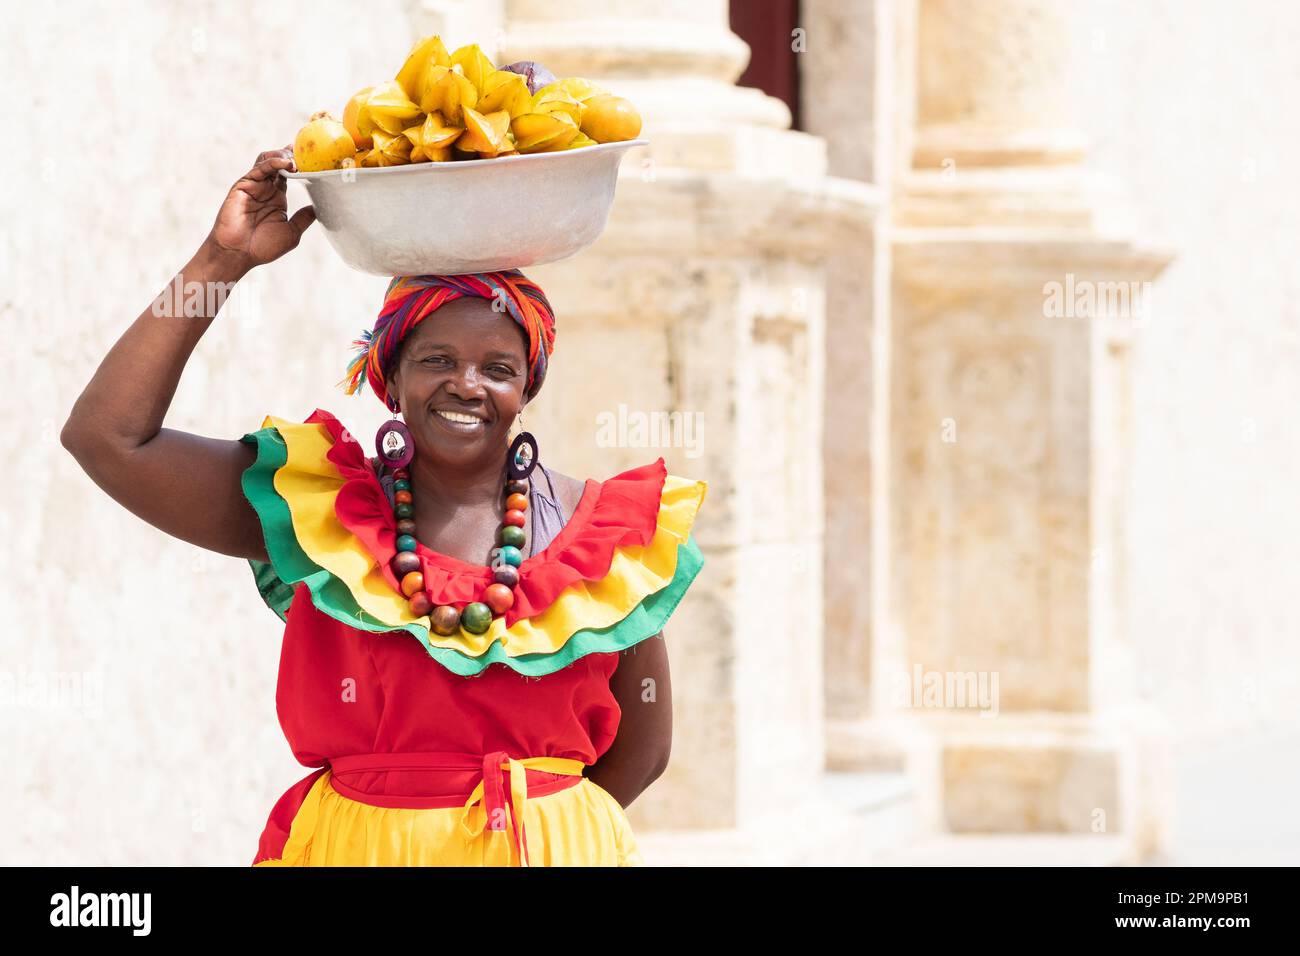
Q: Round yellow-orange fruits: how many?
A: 3